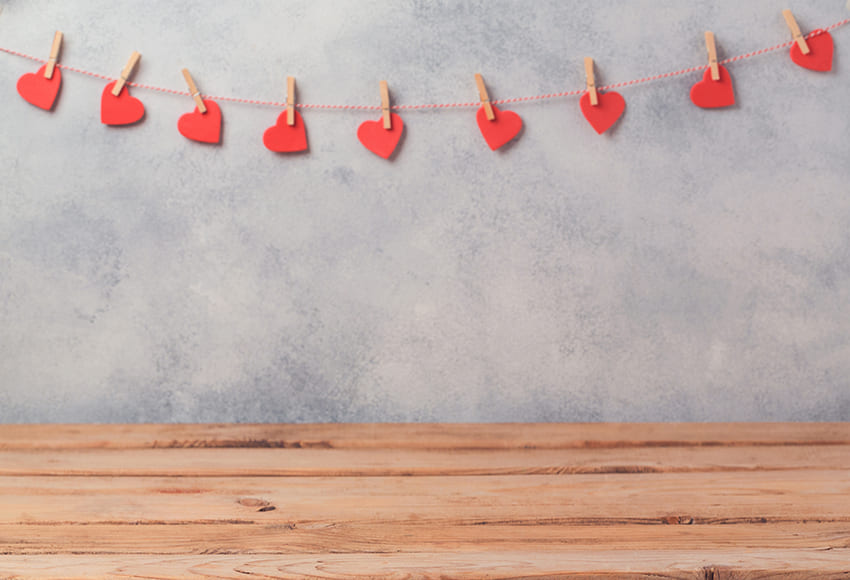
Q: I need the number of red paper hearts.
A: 9